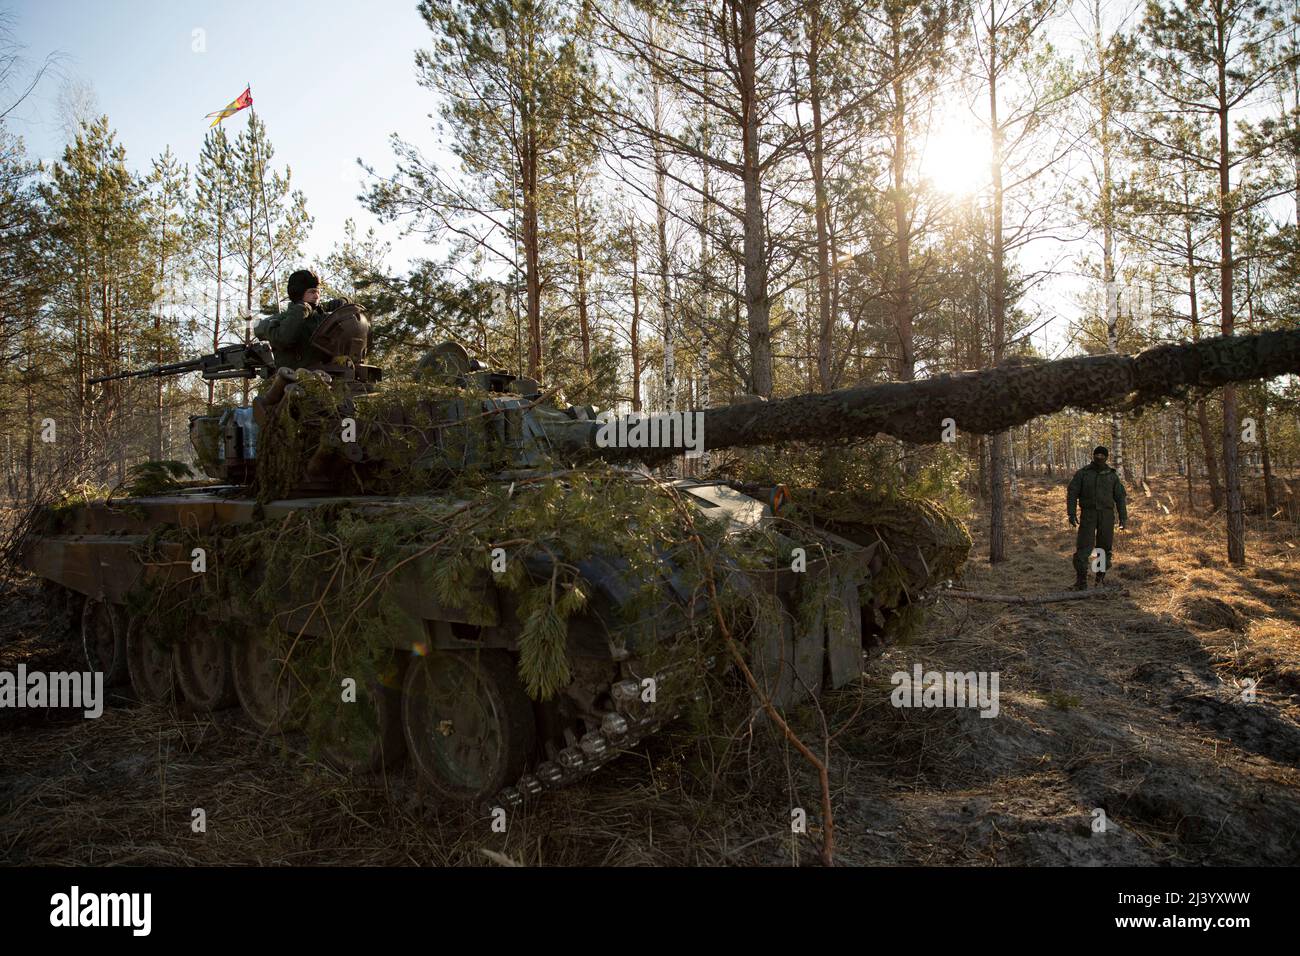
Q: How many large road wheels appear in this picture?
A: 6